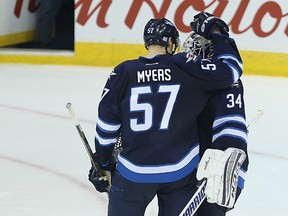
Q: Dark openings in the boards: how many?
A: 1